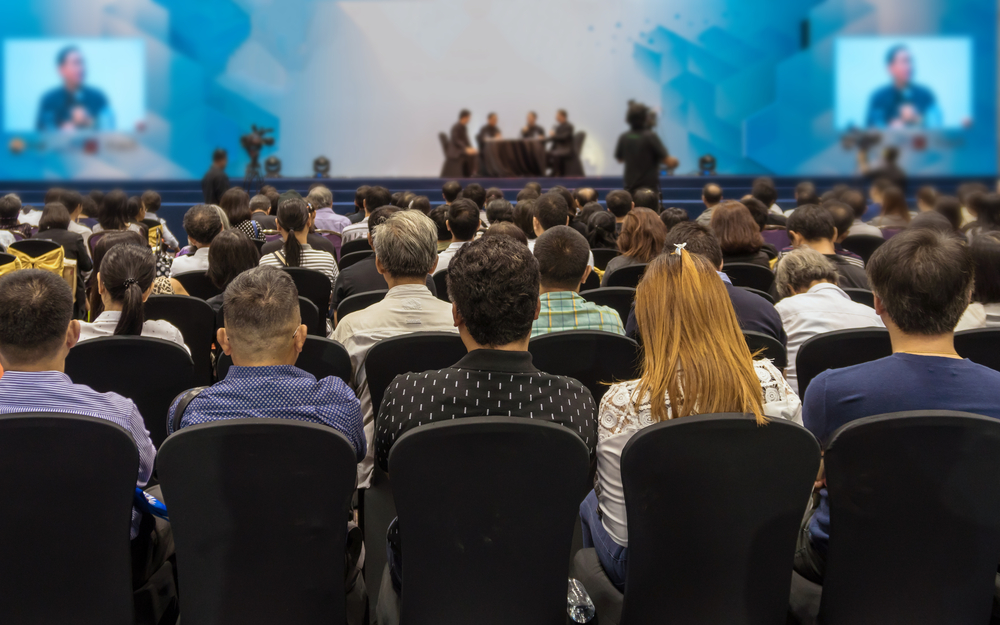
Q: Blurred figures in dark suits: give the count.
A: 4